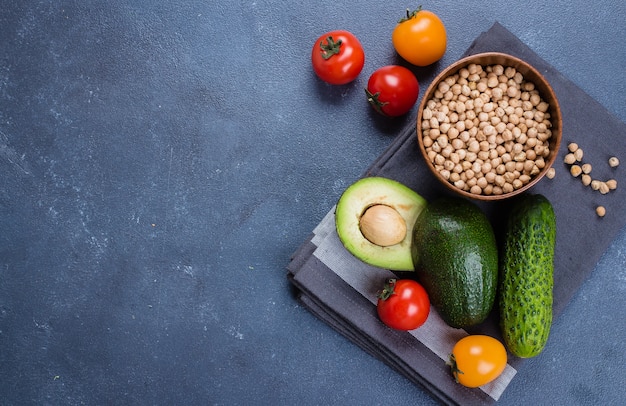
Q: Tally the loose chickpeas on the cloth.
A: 12